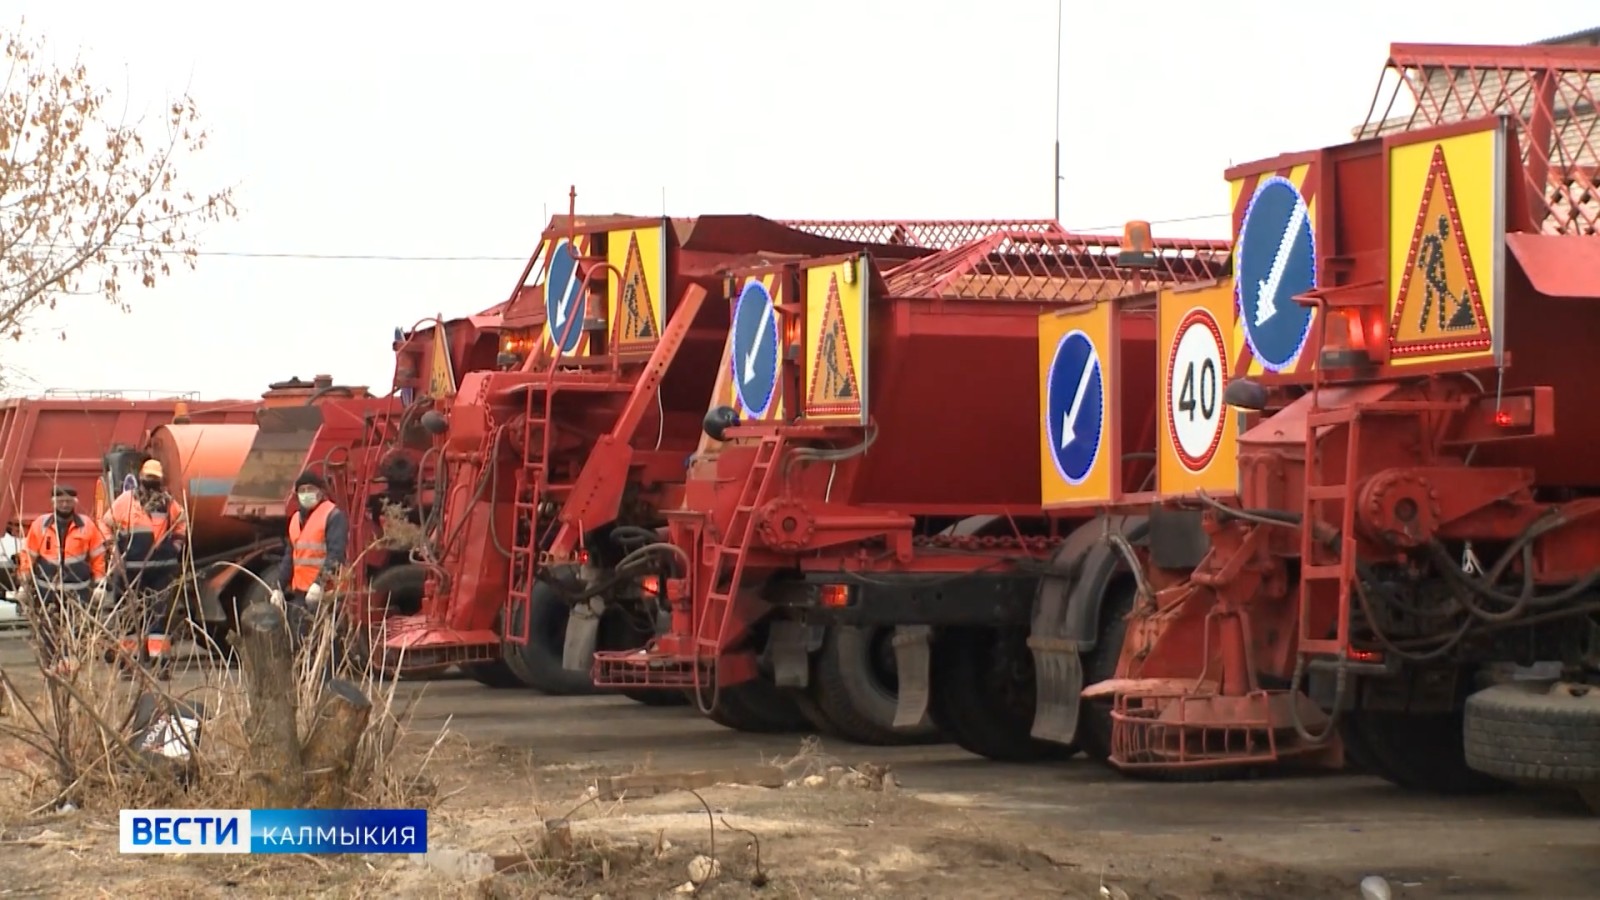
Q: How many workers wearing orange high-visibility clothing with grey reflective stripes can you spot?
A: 3